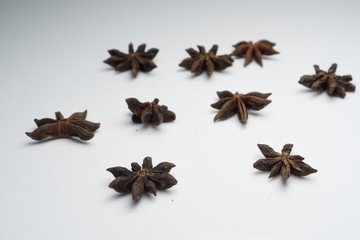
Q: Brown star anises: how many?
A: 9